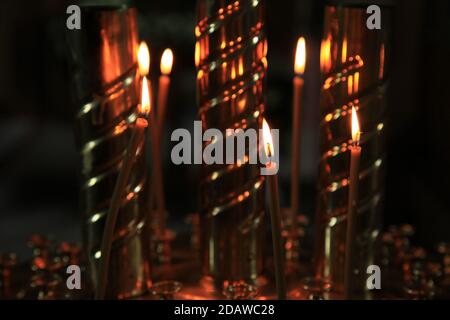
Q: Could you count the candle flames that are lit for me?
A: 6